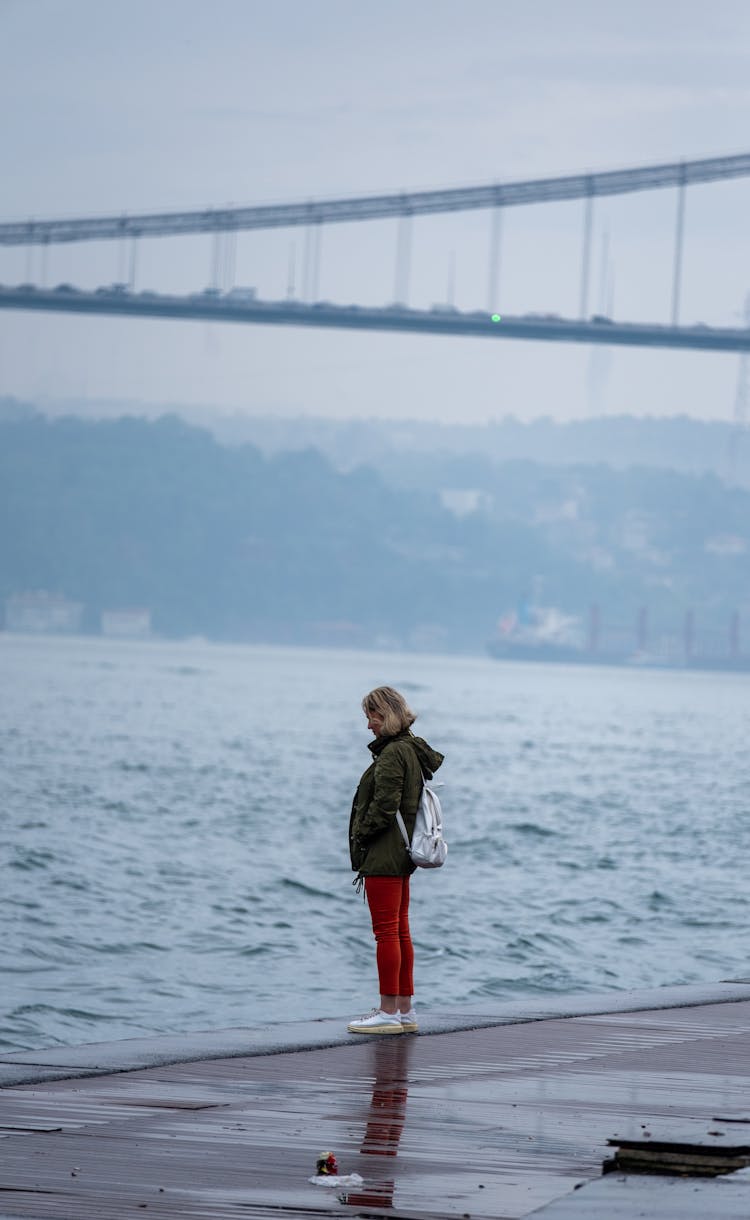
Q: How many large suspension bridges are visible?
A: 1